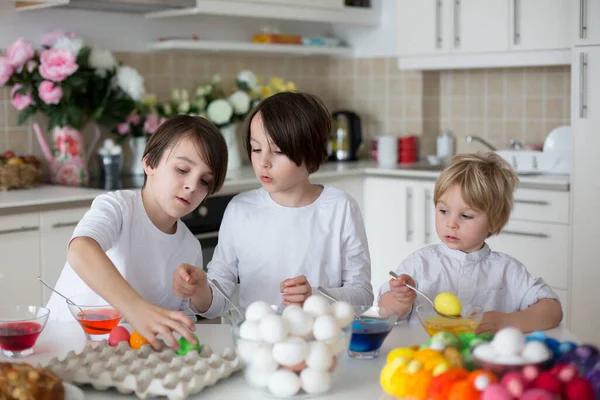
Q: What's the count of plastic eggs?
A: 0